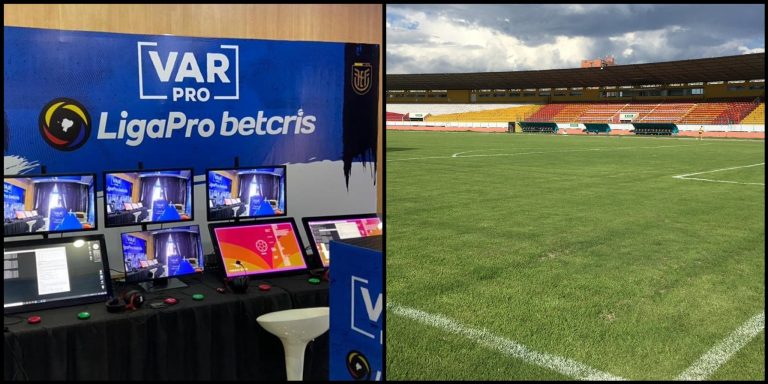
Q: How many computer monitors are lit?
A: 7